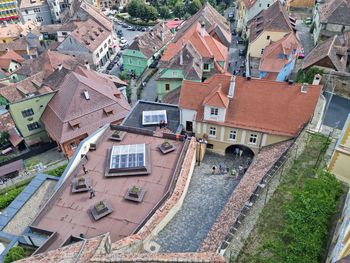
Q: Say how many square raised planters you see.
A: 5